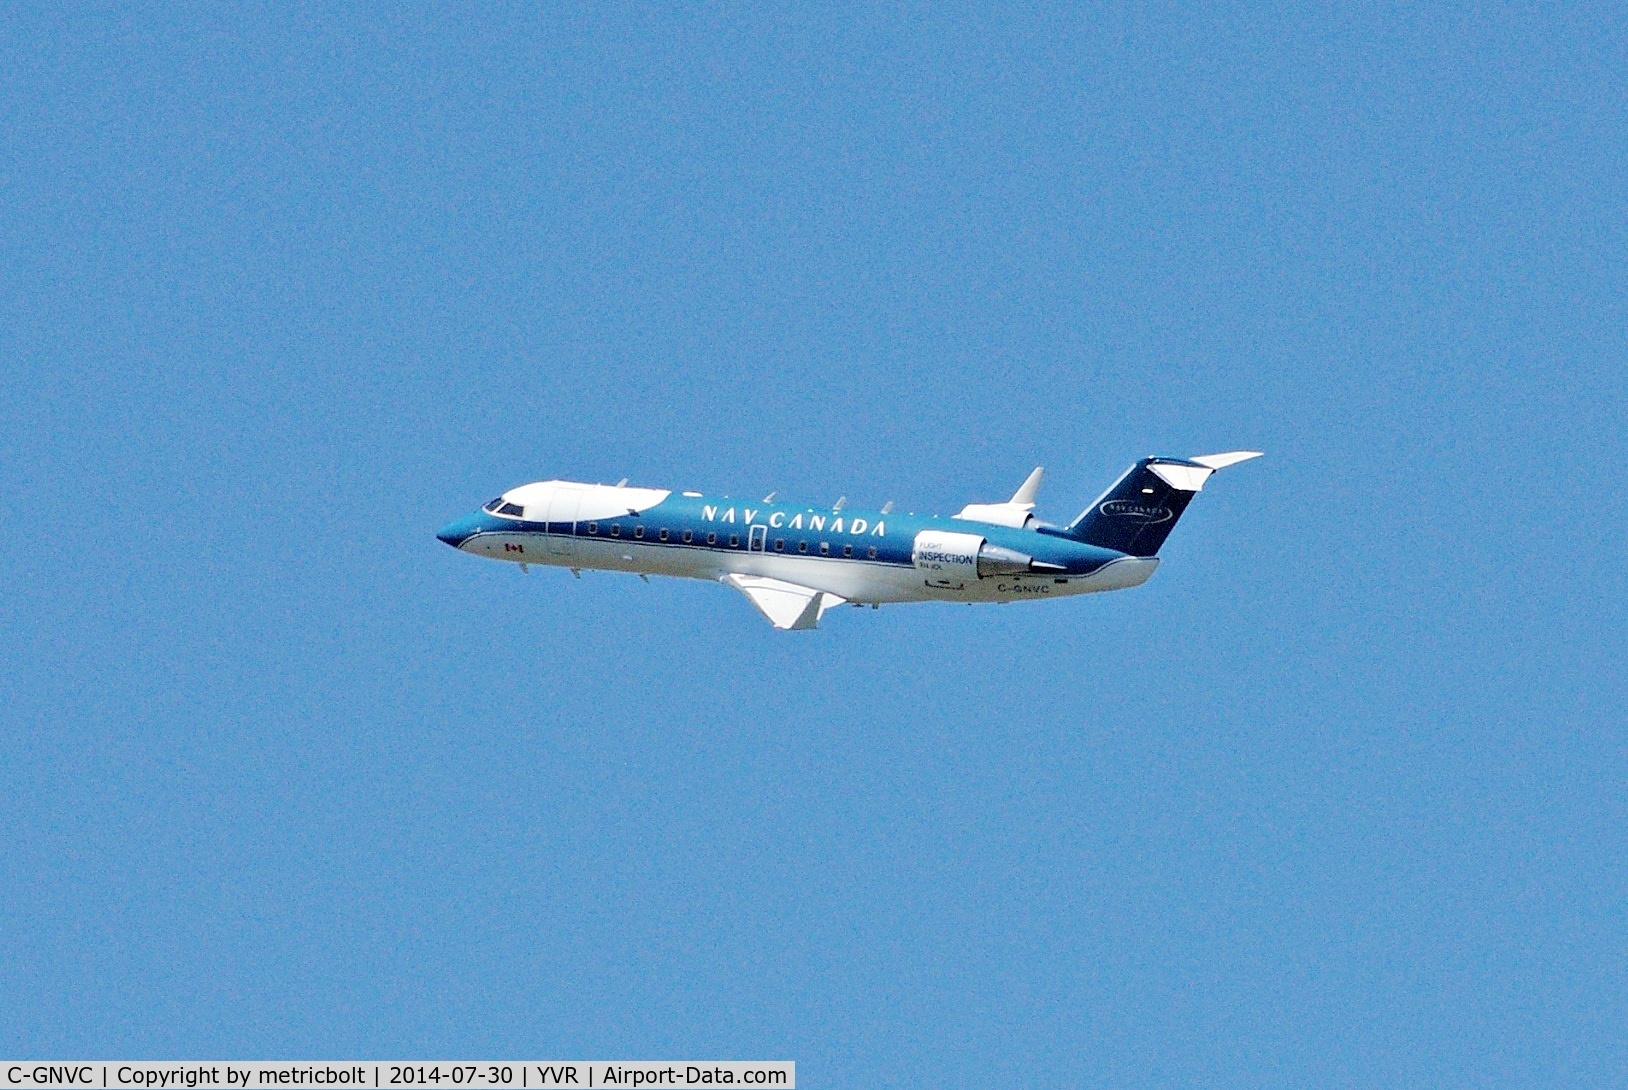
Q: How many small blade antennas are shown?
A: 7